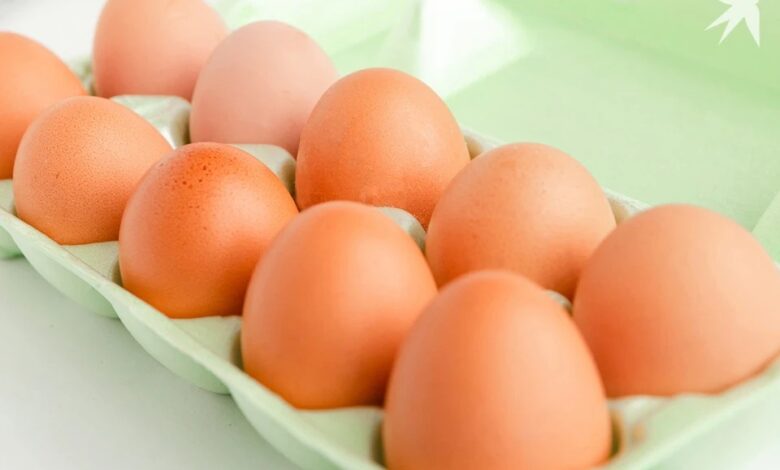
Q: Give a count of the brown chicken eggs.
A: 10